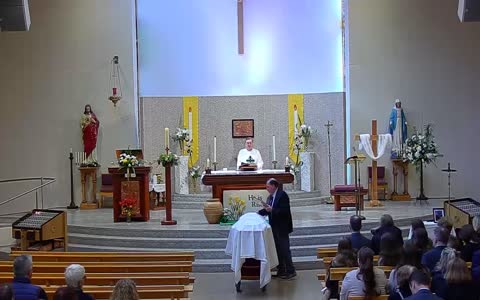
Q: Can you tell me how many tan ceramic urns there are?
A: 1